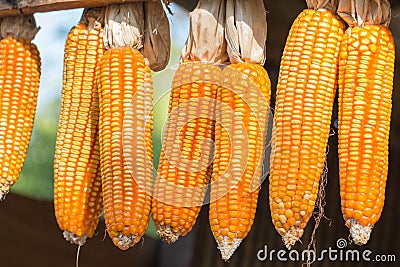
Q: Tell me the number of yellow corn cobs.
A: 7